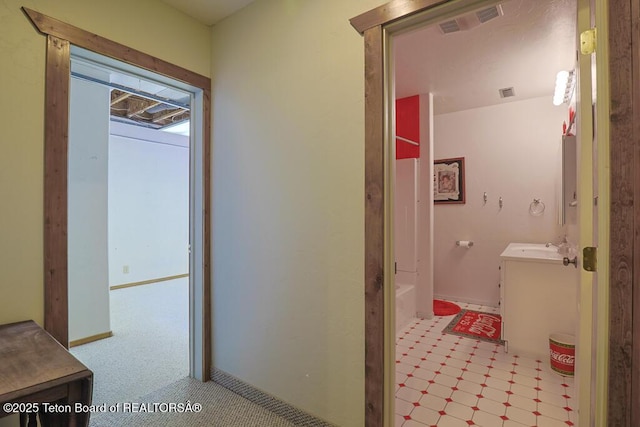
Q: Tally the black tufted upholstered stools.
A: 0